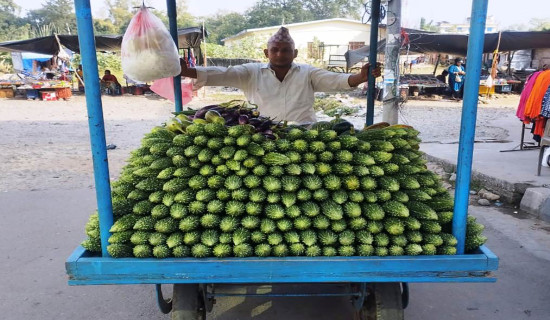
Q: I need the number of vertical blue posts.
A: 4